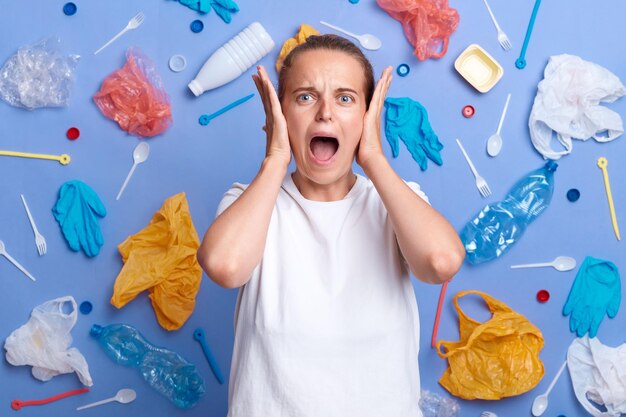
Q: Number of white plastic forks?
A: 4